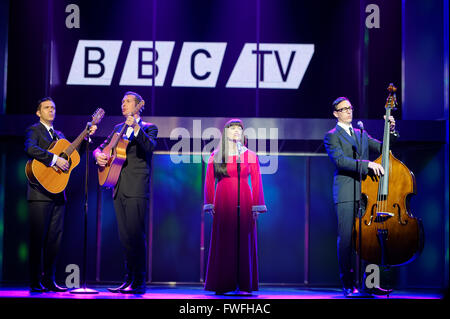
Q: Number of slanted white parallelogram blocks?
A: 4